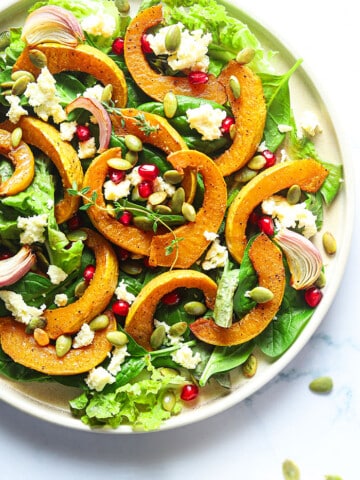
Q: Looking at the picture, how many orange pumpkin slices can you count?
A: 13